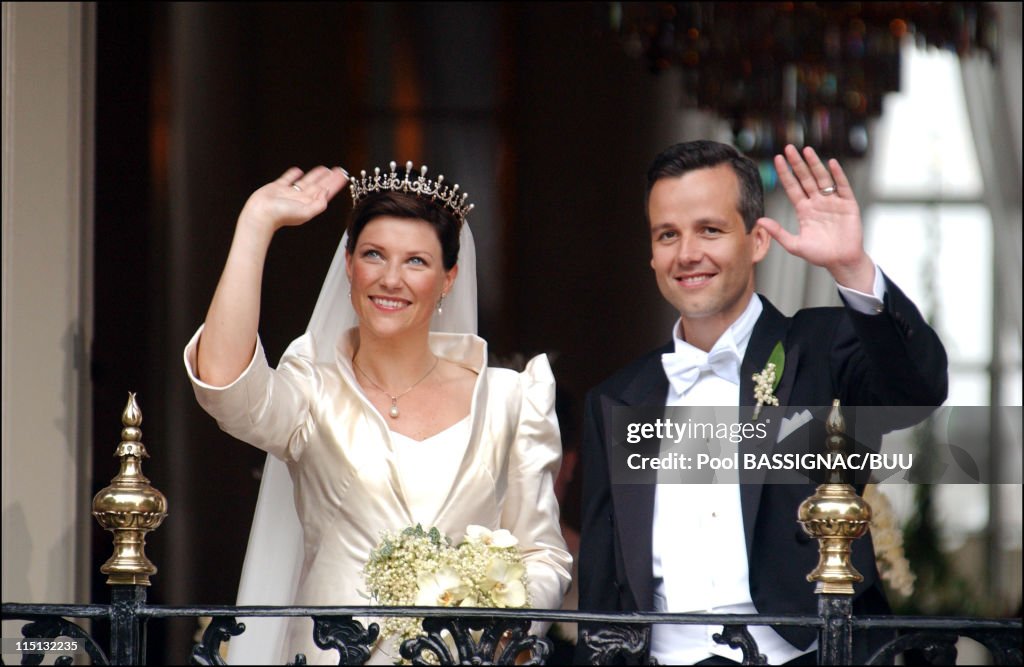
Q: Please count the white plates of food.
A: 0